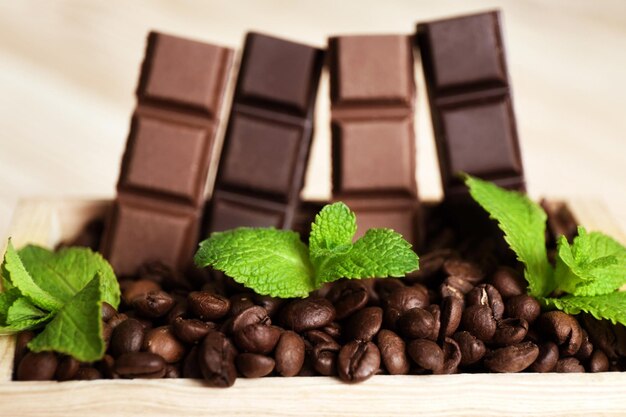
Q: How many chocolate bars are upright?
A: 4